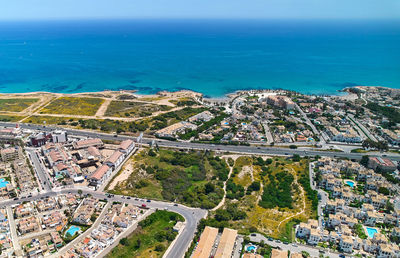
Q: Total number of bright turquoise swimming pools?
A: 5